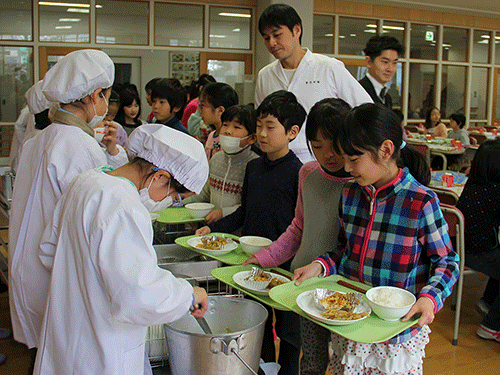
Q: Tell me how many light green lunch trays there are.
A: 4